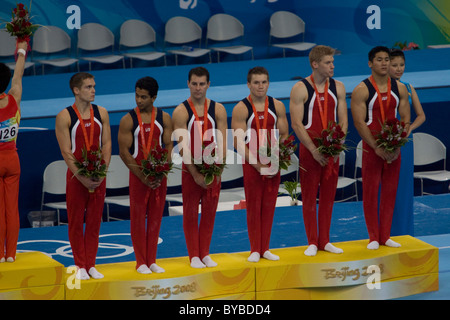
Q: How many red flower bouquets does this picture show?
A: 7